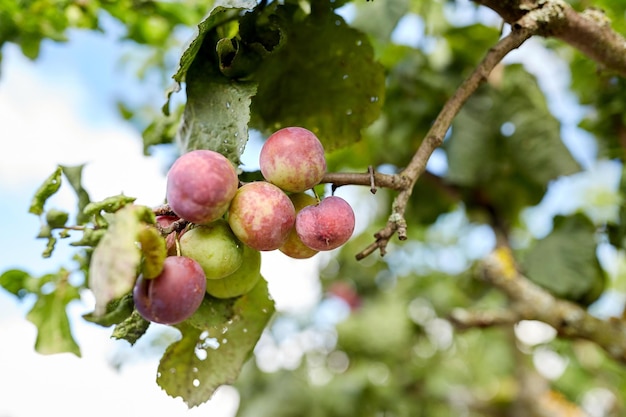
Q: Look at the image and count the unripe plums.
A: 2